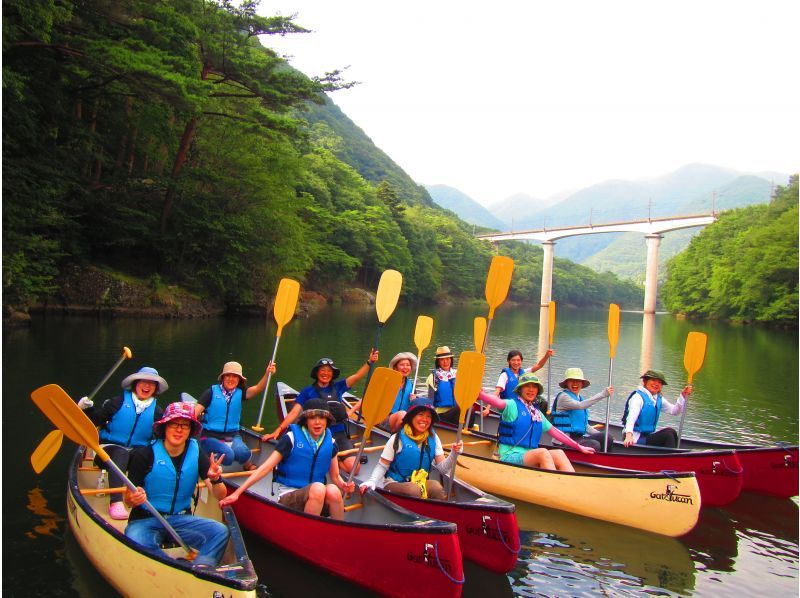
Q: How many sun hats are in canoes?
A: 11